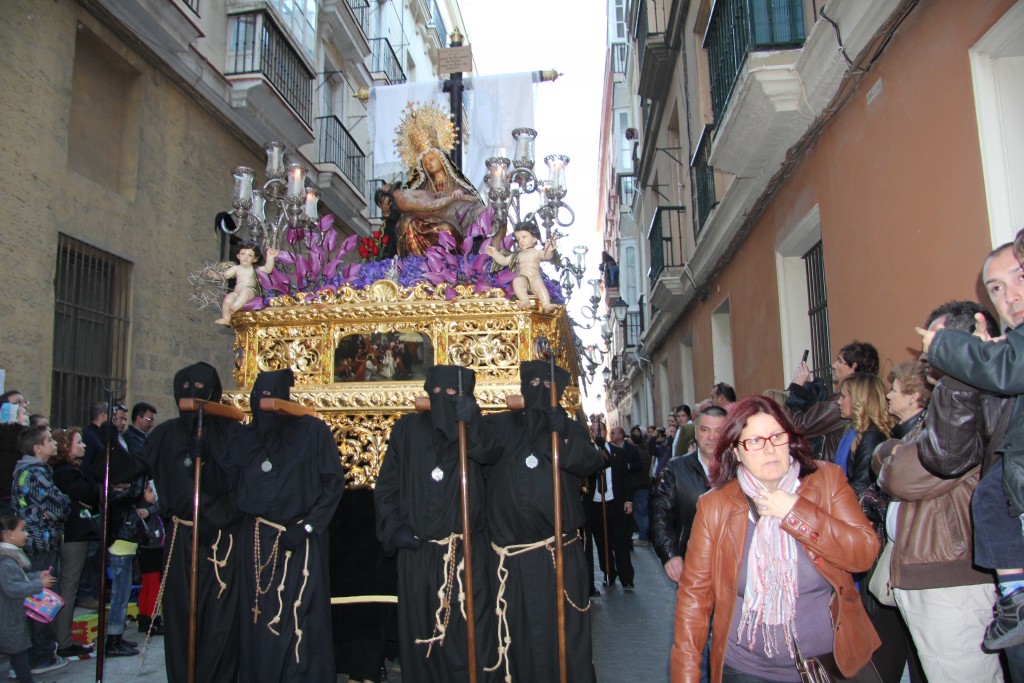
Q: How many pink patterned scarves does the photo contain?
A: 1